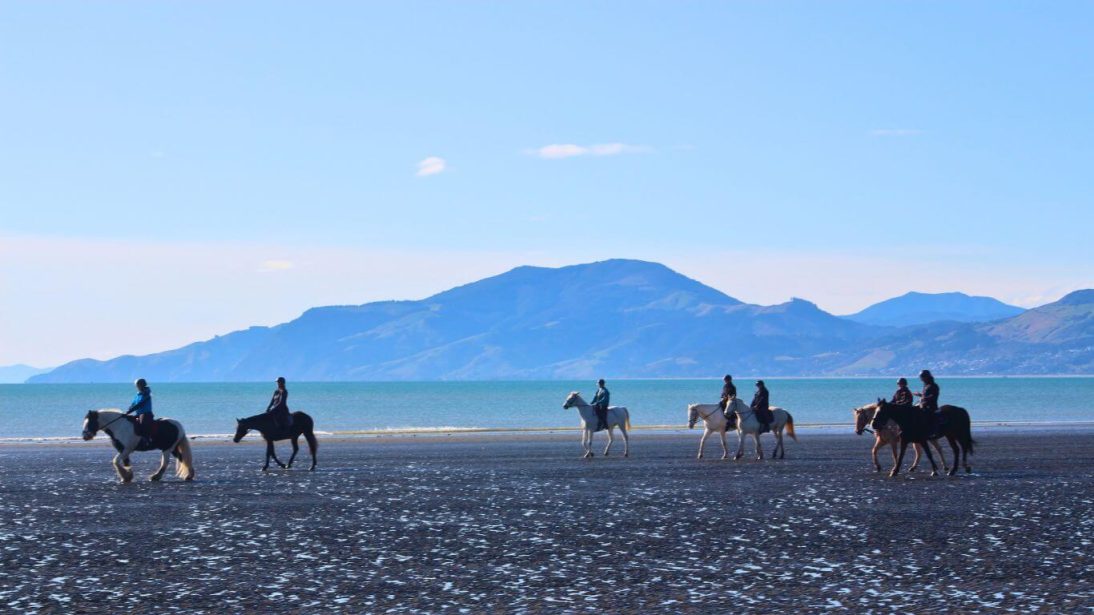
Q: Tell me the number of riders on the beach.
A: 7